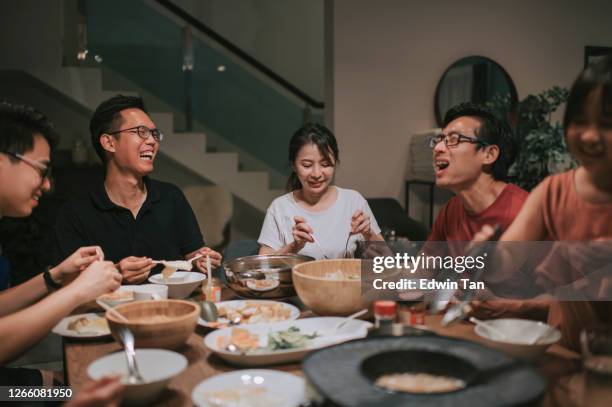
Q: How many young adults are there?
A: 5